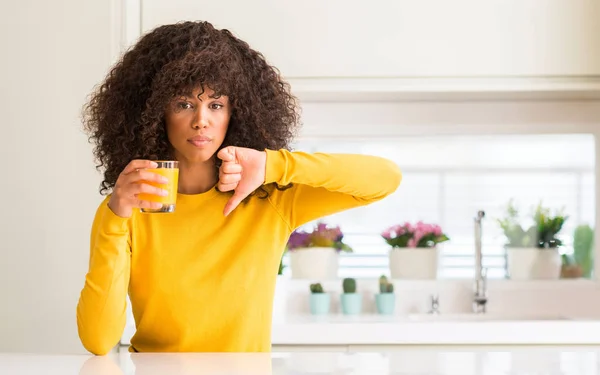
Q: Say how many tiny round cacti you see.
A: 3